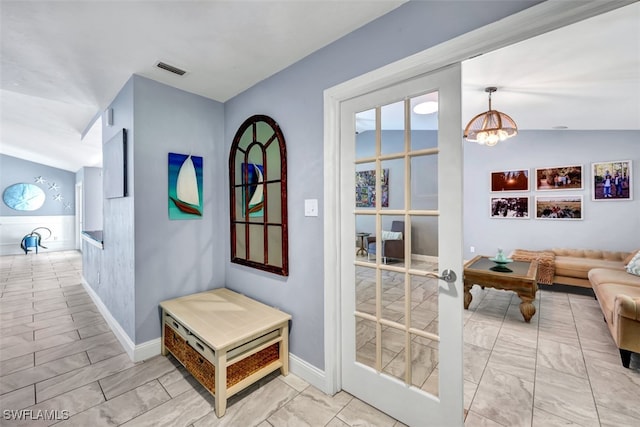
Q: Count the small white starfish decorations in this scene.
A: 4